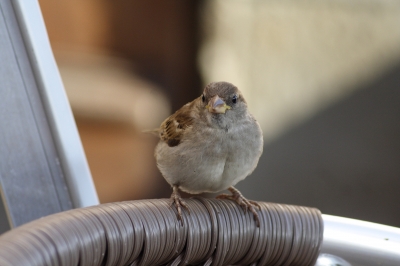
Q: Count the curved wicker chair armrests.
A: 1